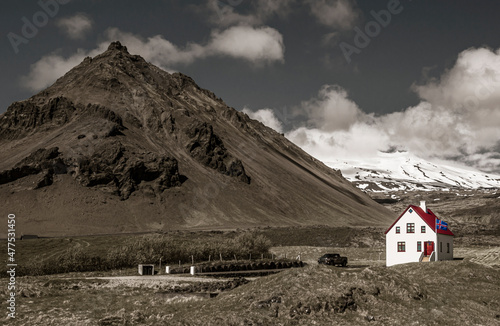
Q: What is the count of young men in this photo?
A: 0